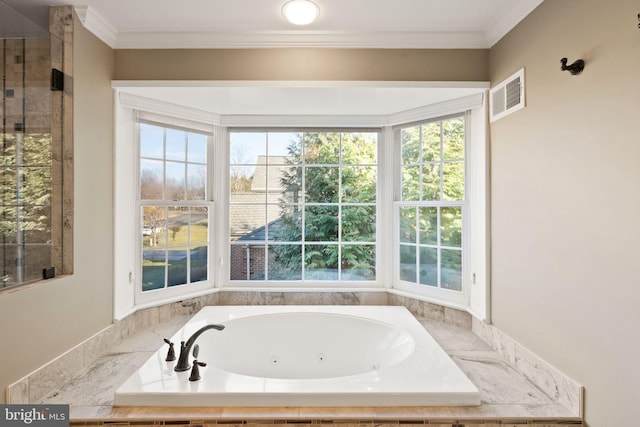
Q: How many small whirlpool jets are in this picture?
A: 3